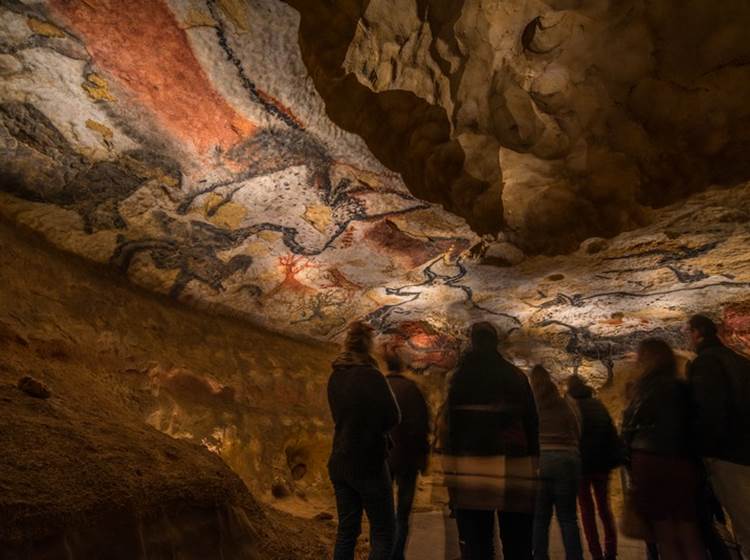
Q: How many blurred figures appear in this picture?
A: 7